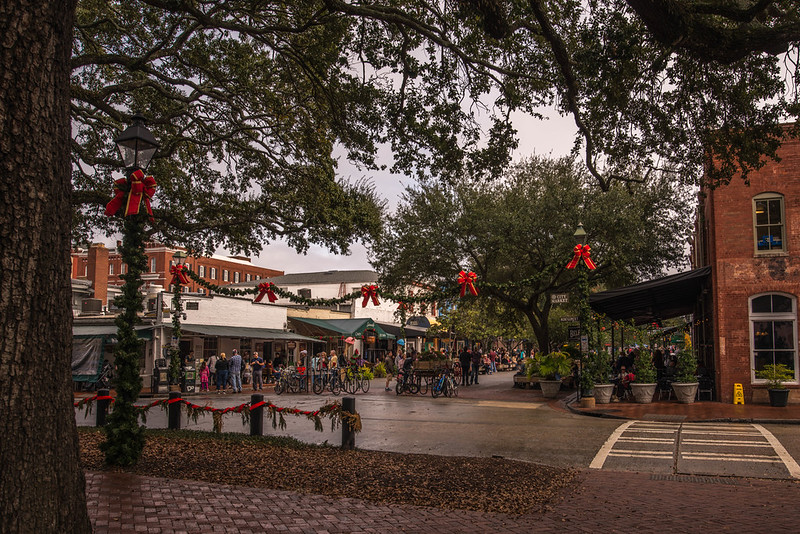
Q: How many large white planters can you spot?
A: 4